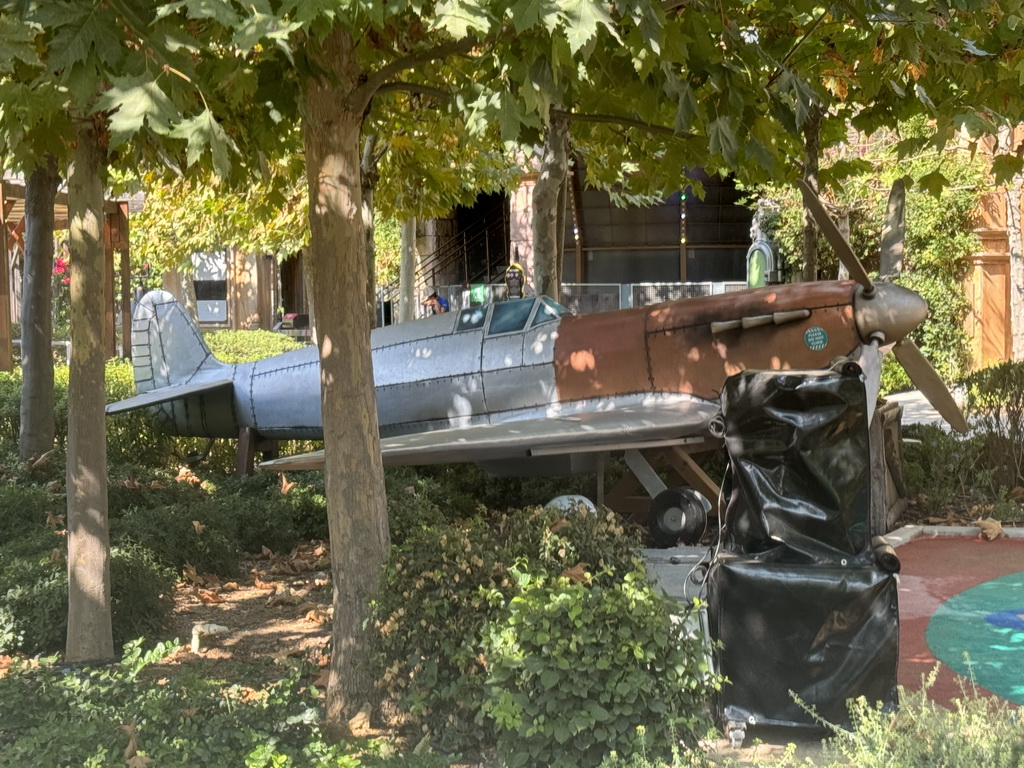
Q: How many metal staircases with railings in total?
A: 1